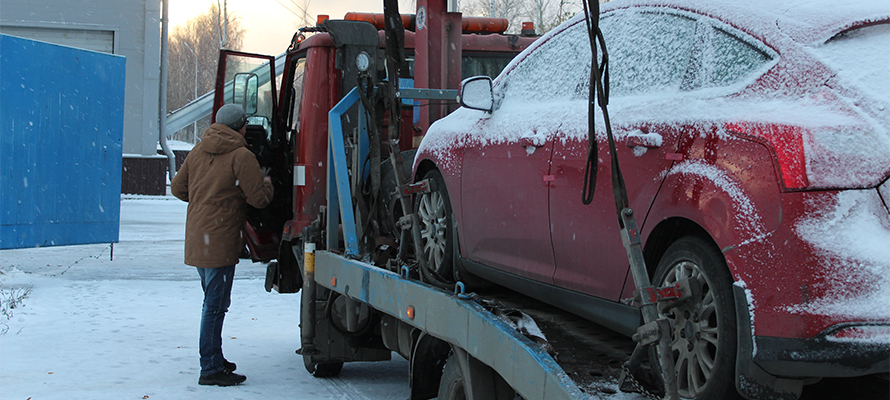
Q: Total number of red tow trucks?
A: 1